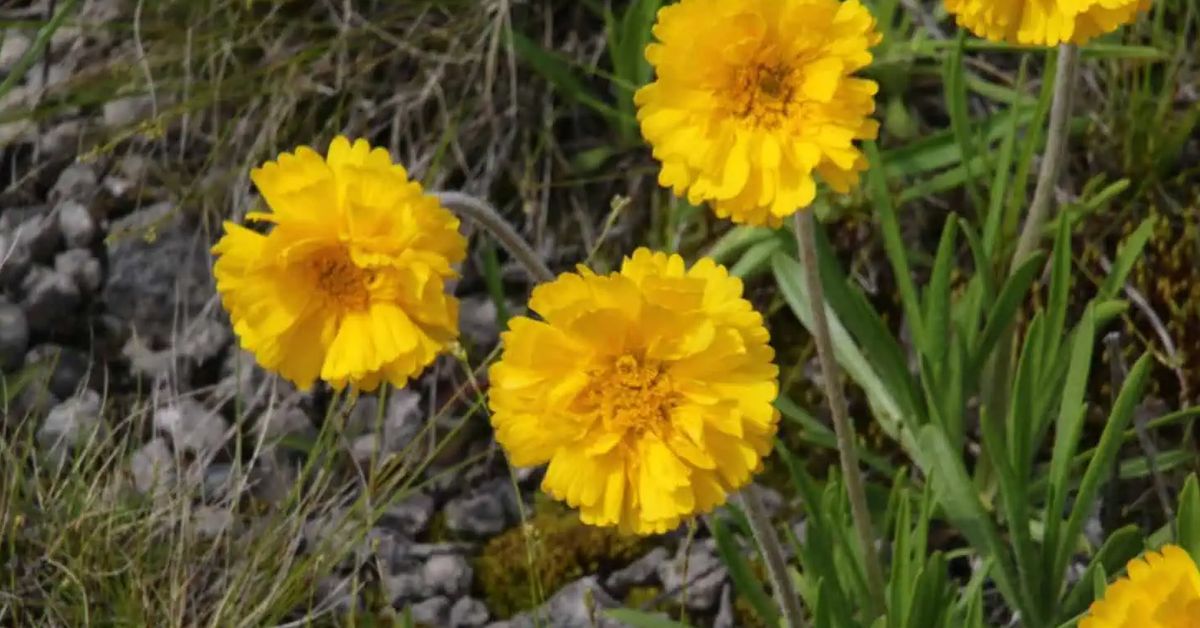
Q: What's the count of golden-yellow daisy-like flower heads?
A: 5